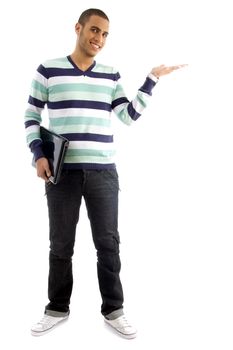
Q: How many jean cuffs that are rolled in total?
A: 2